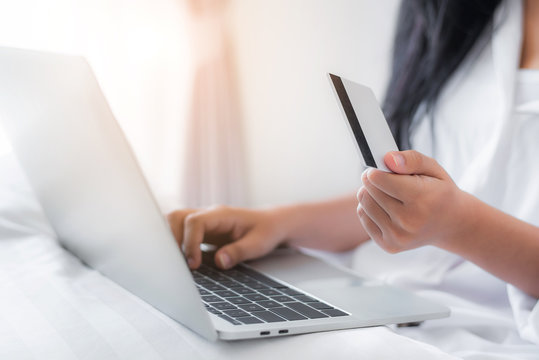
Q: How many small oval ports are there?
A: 2